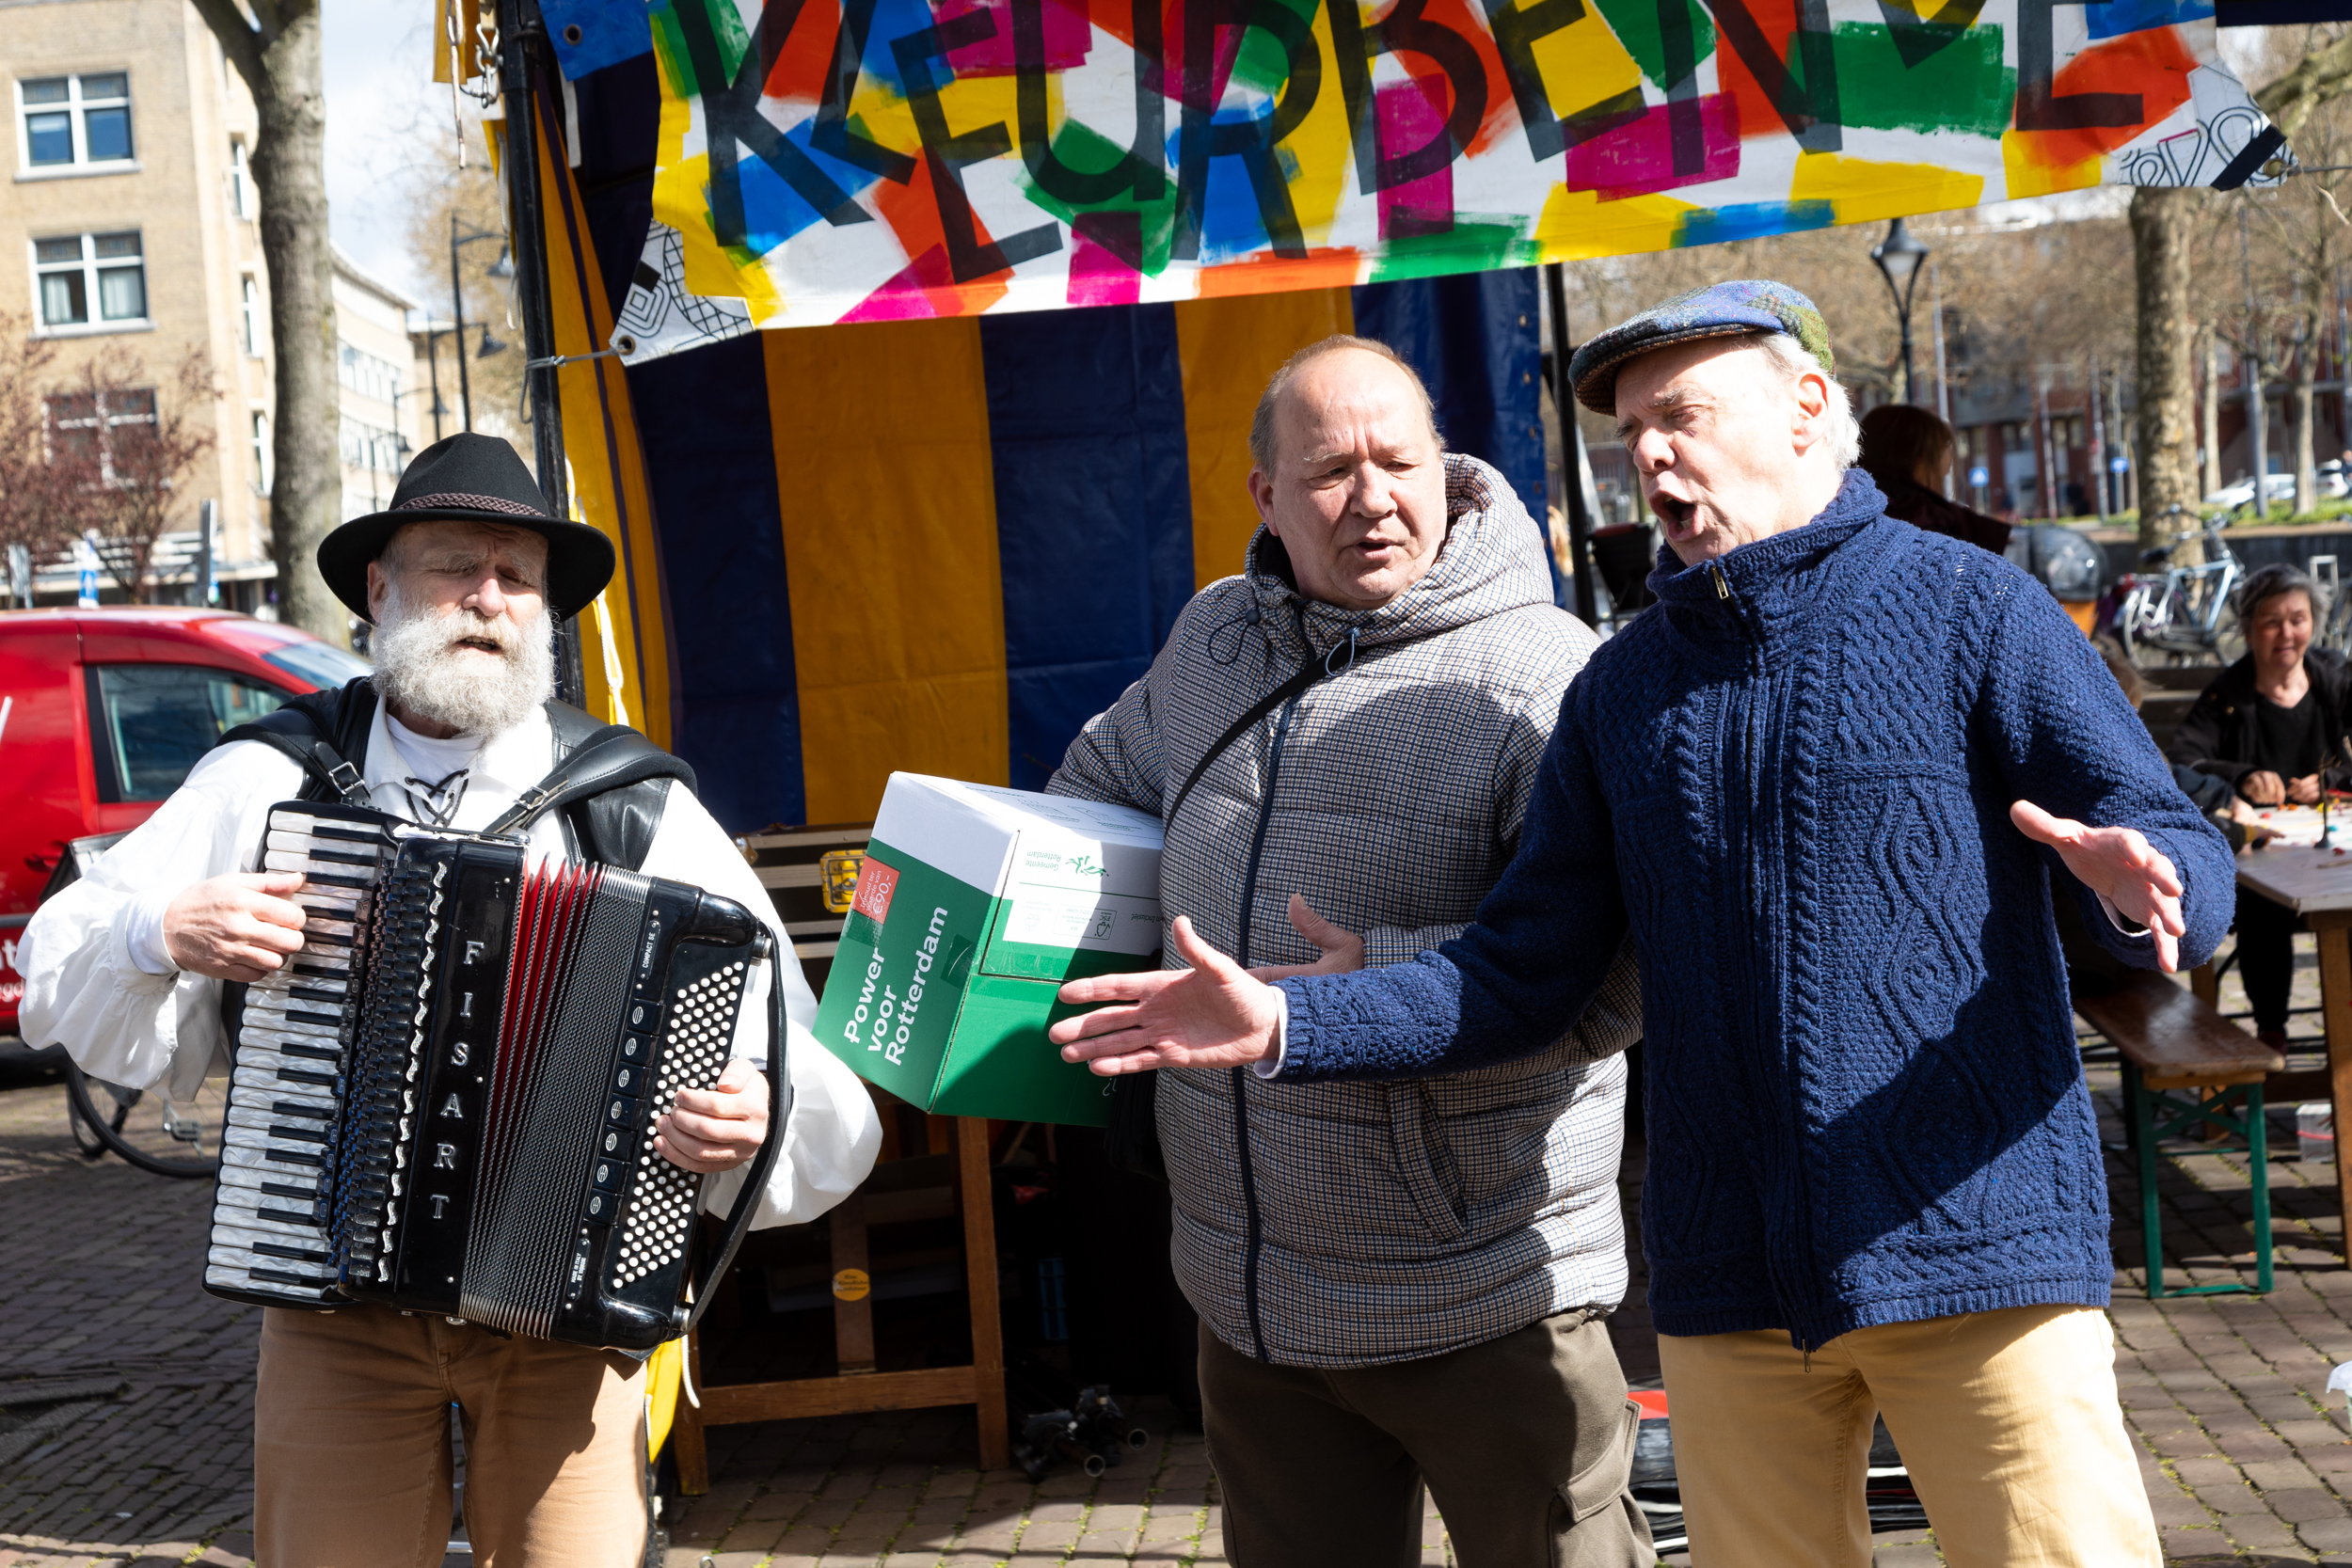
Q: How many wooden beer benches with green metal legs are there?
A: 1